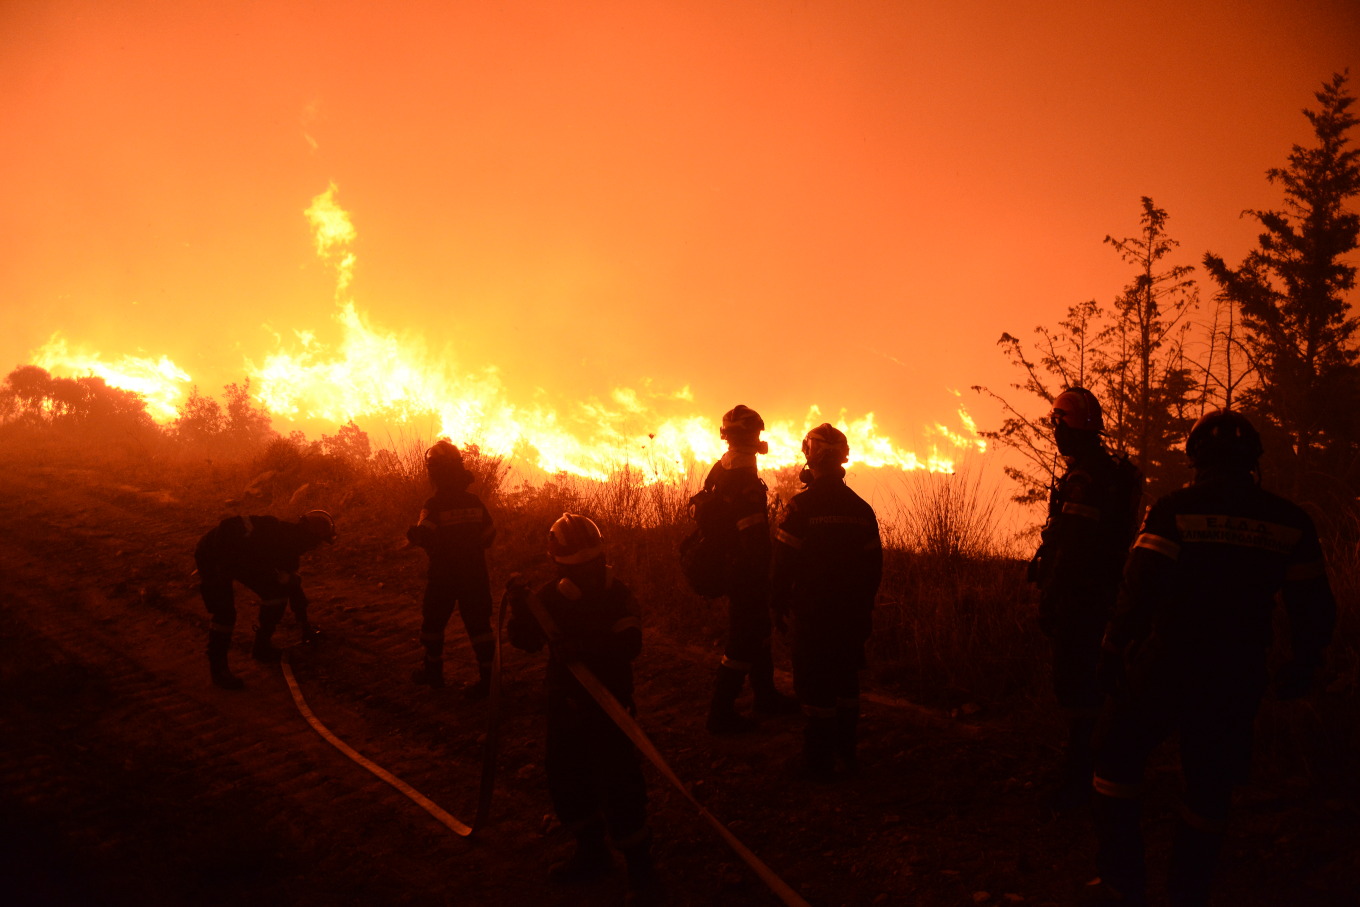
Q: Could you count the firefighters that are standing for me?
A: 6